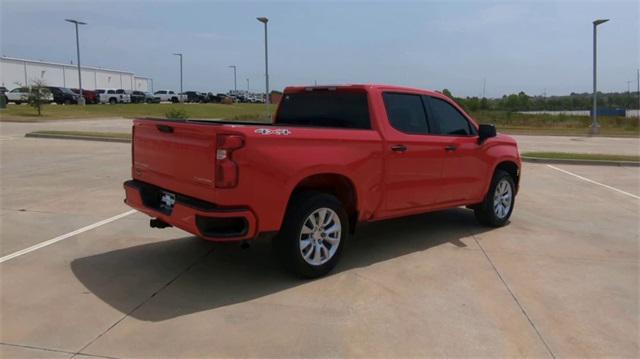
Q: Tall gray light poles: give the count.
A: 5